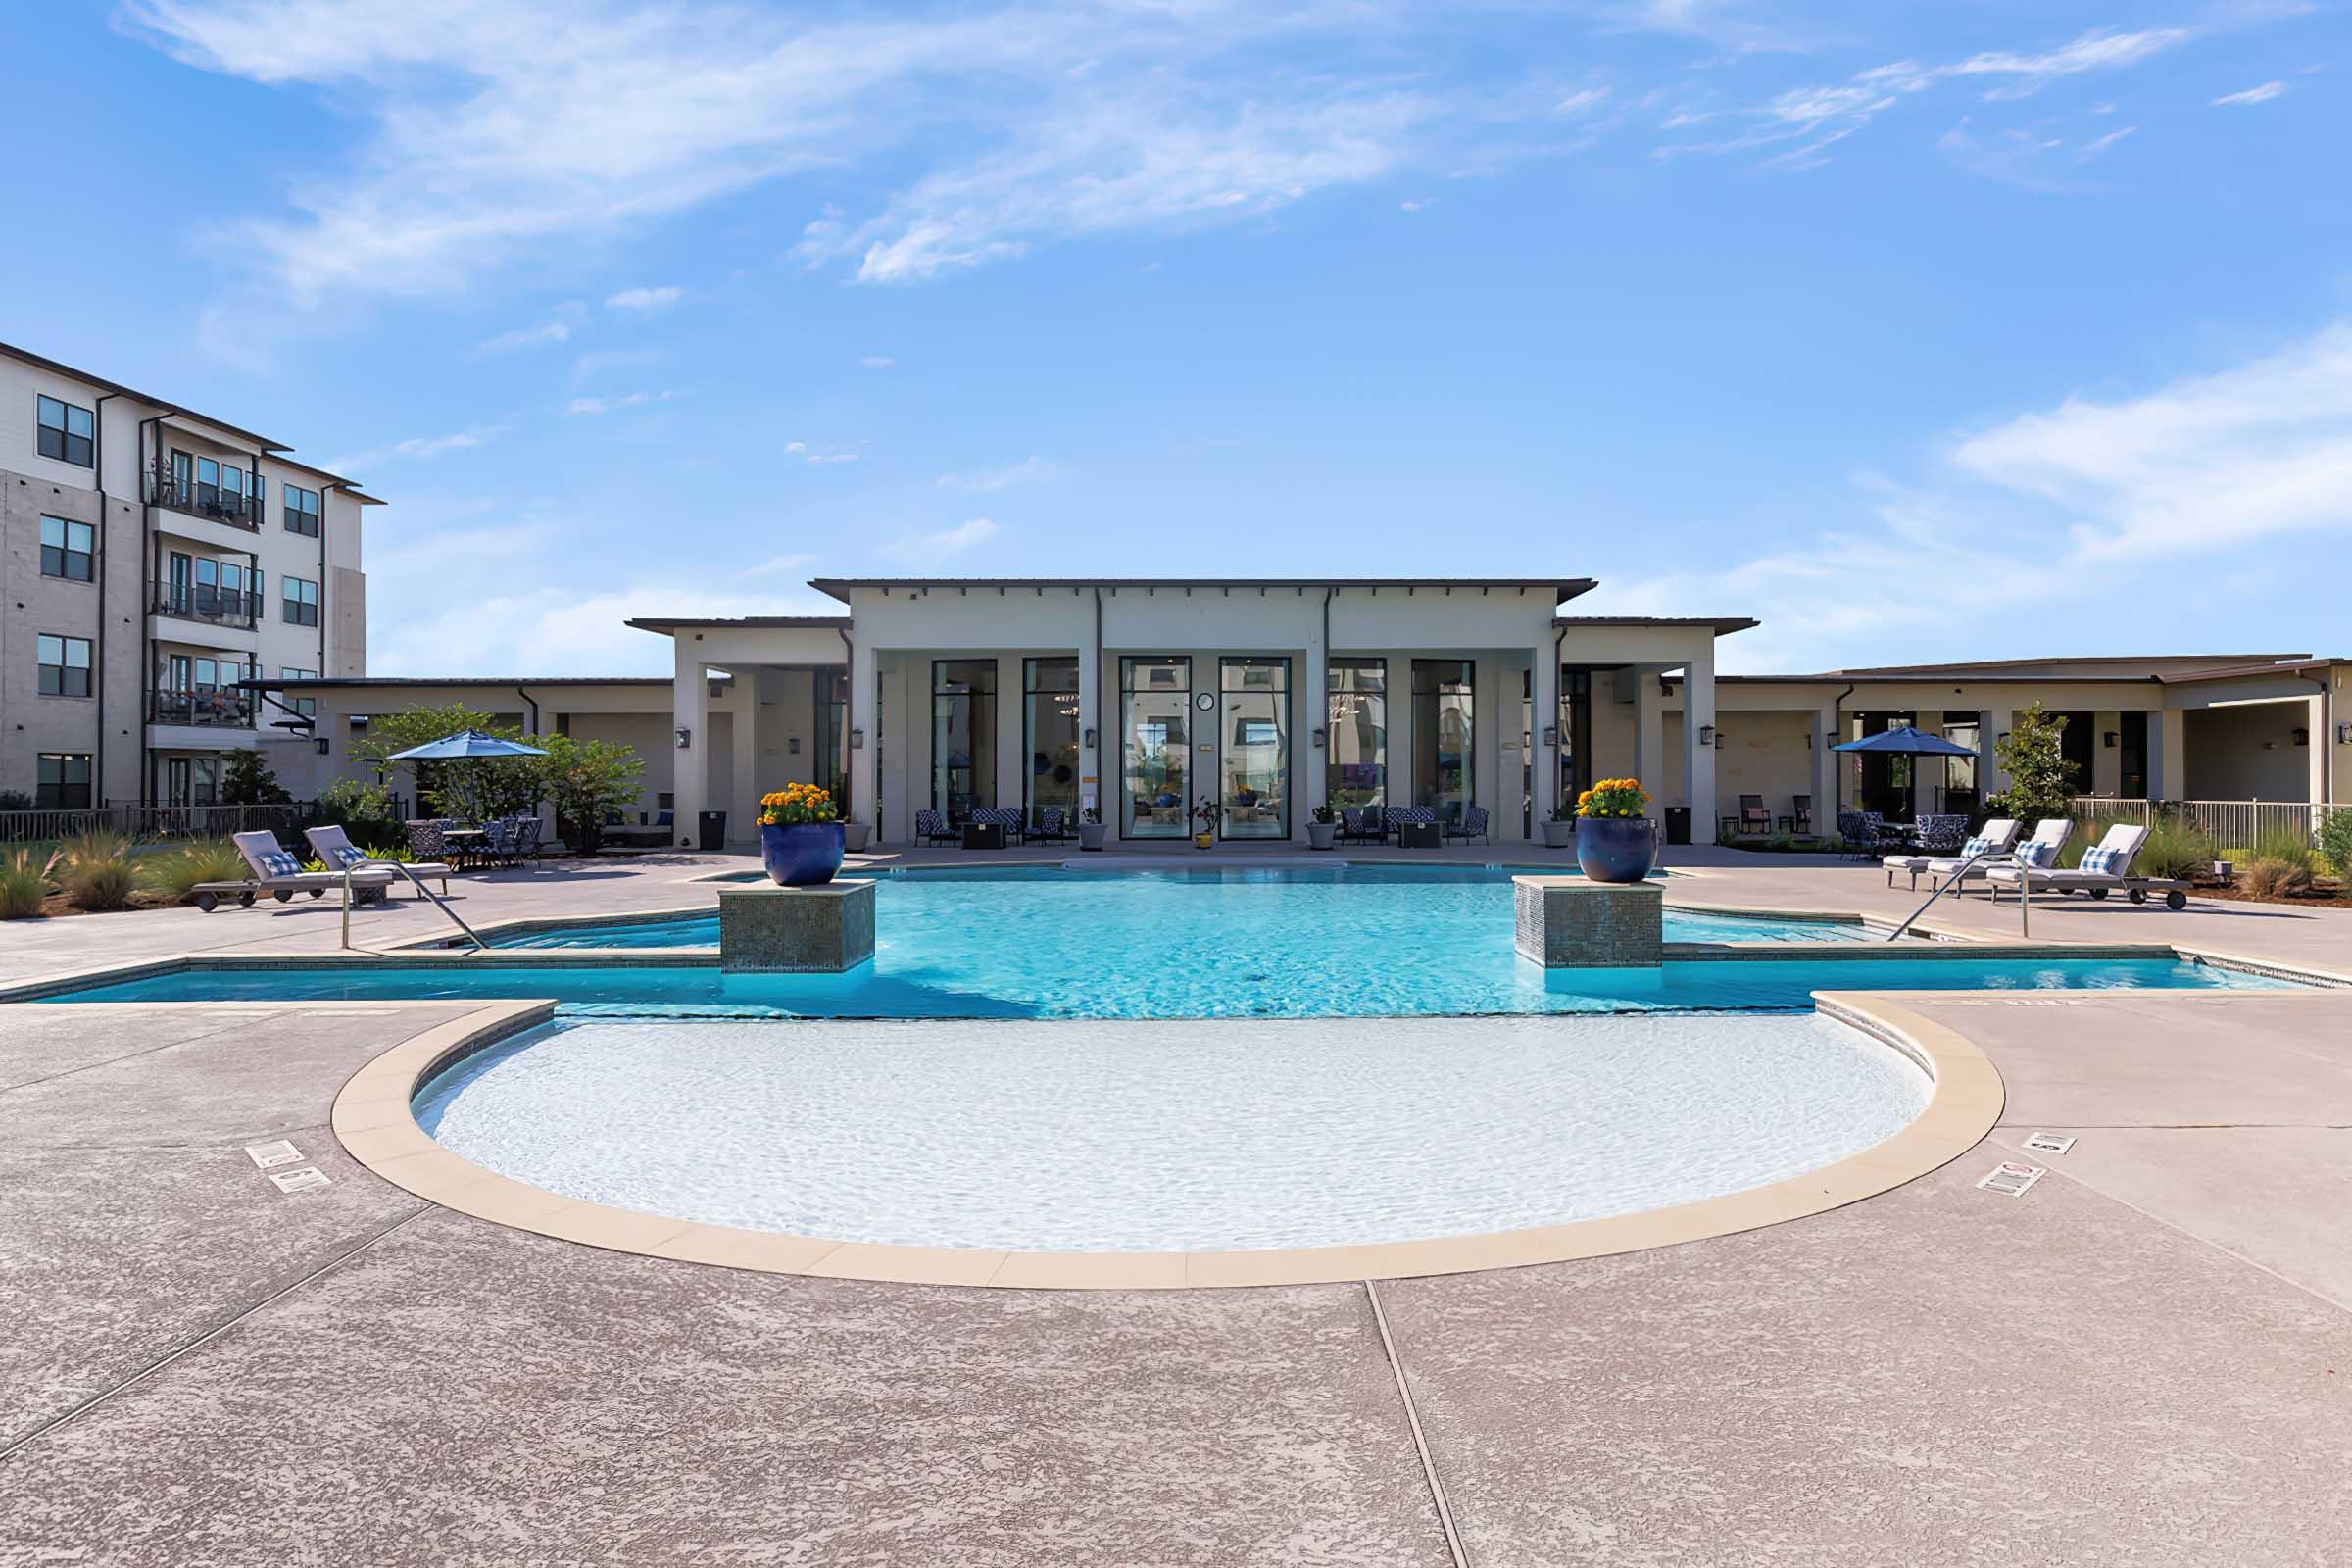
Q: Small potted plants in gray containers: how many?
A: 4